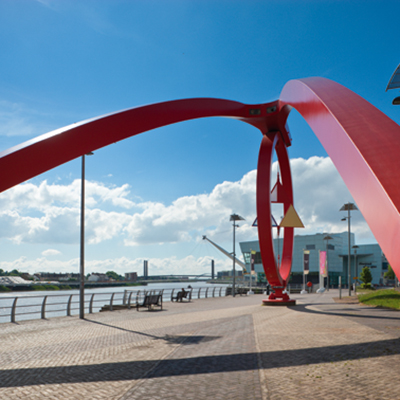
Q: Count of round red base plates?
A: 1